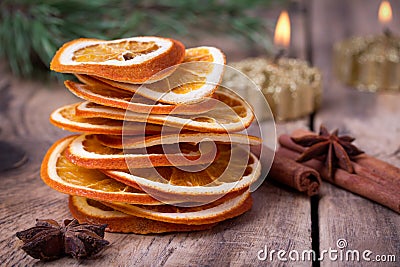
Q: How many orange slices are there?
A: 11